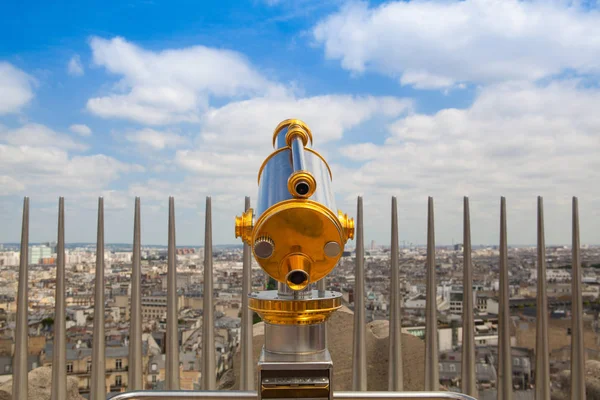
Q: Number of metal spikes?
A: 14